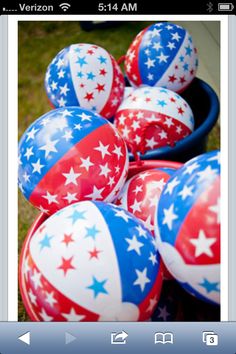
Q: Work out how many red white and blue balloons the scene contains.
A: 7